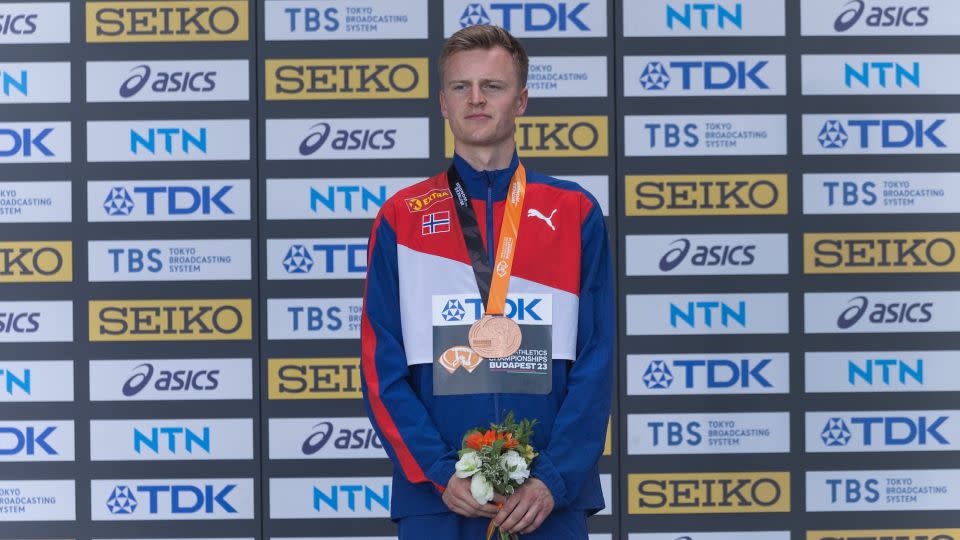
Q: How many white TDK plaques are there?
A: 10